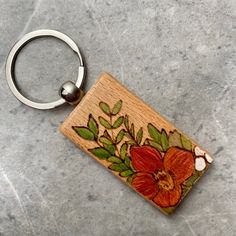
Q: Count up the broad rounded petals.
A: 4